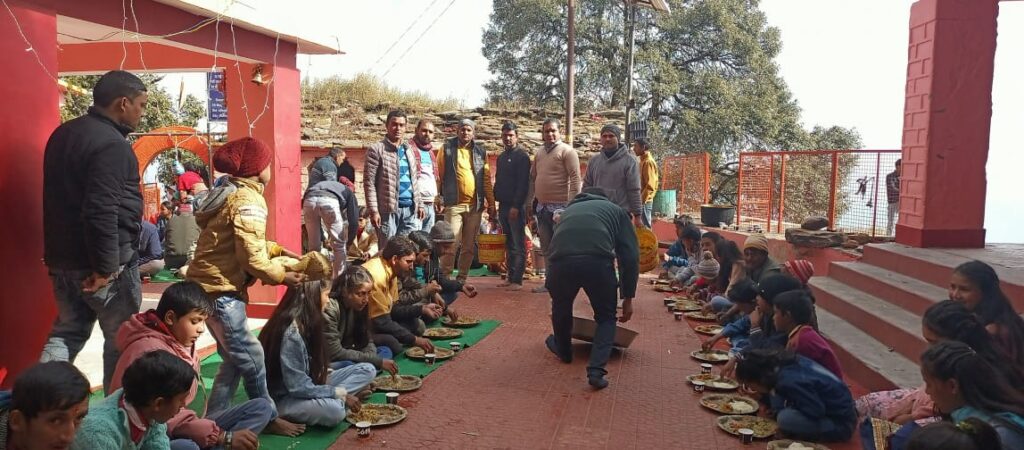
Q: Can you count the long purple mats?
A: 0